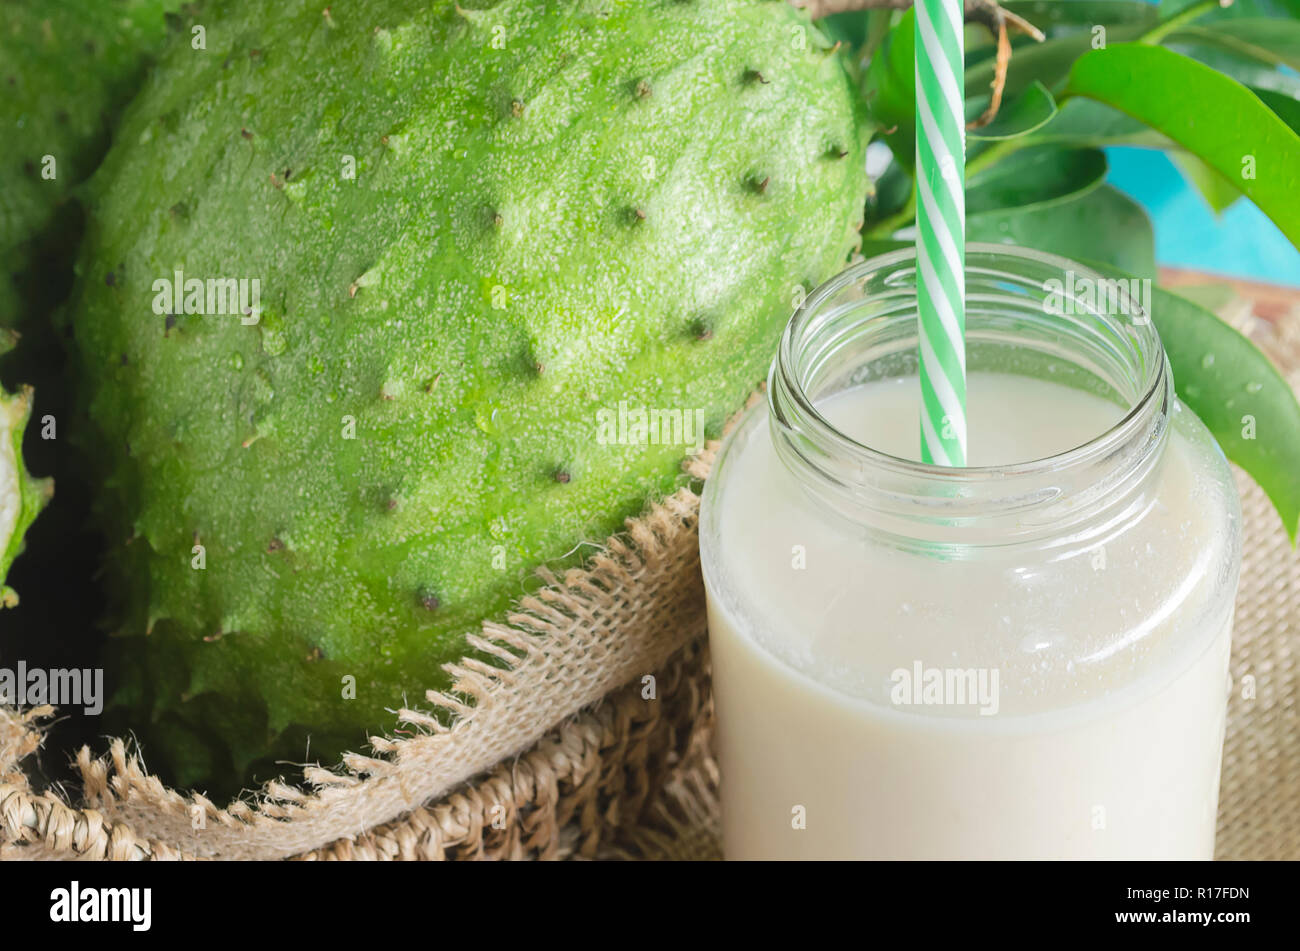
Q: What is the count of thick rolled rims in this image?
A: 1